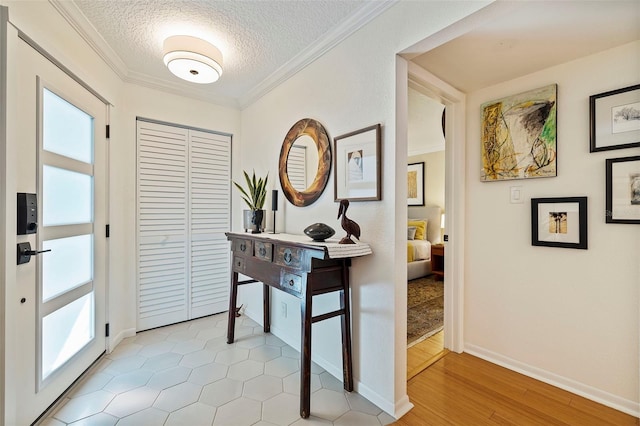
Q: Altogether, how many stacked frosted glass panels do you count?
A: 4